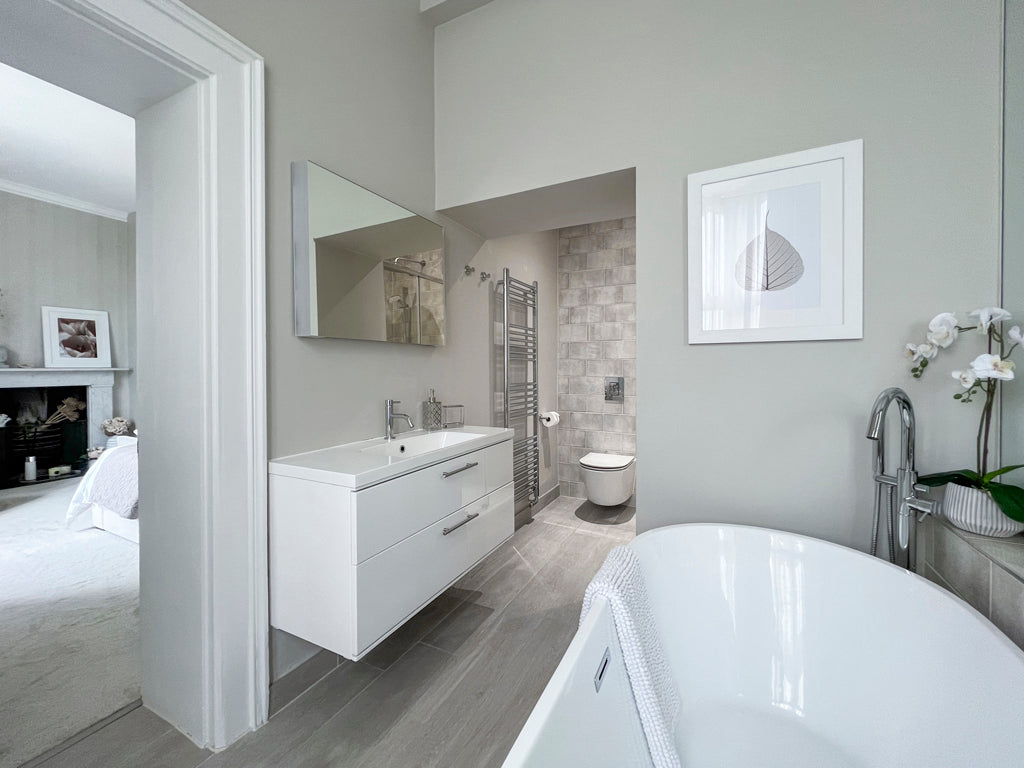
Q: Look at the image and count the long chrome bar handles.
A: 2